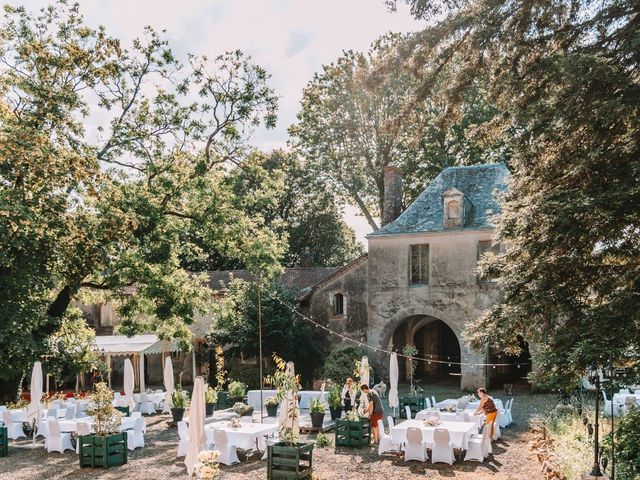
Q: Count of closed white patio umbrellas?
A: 7